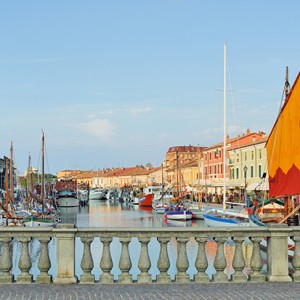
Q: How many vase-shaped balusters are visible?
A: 14